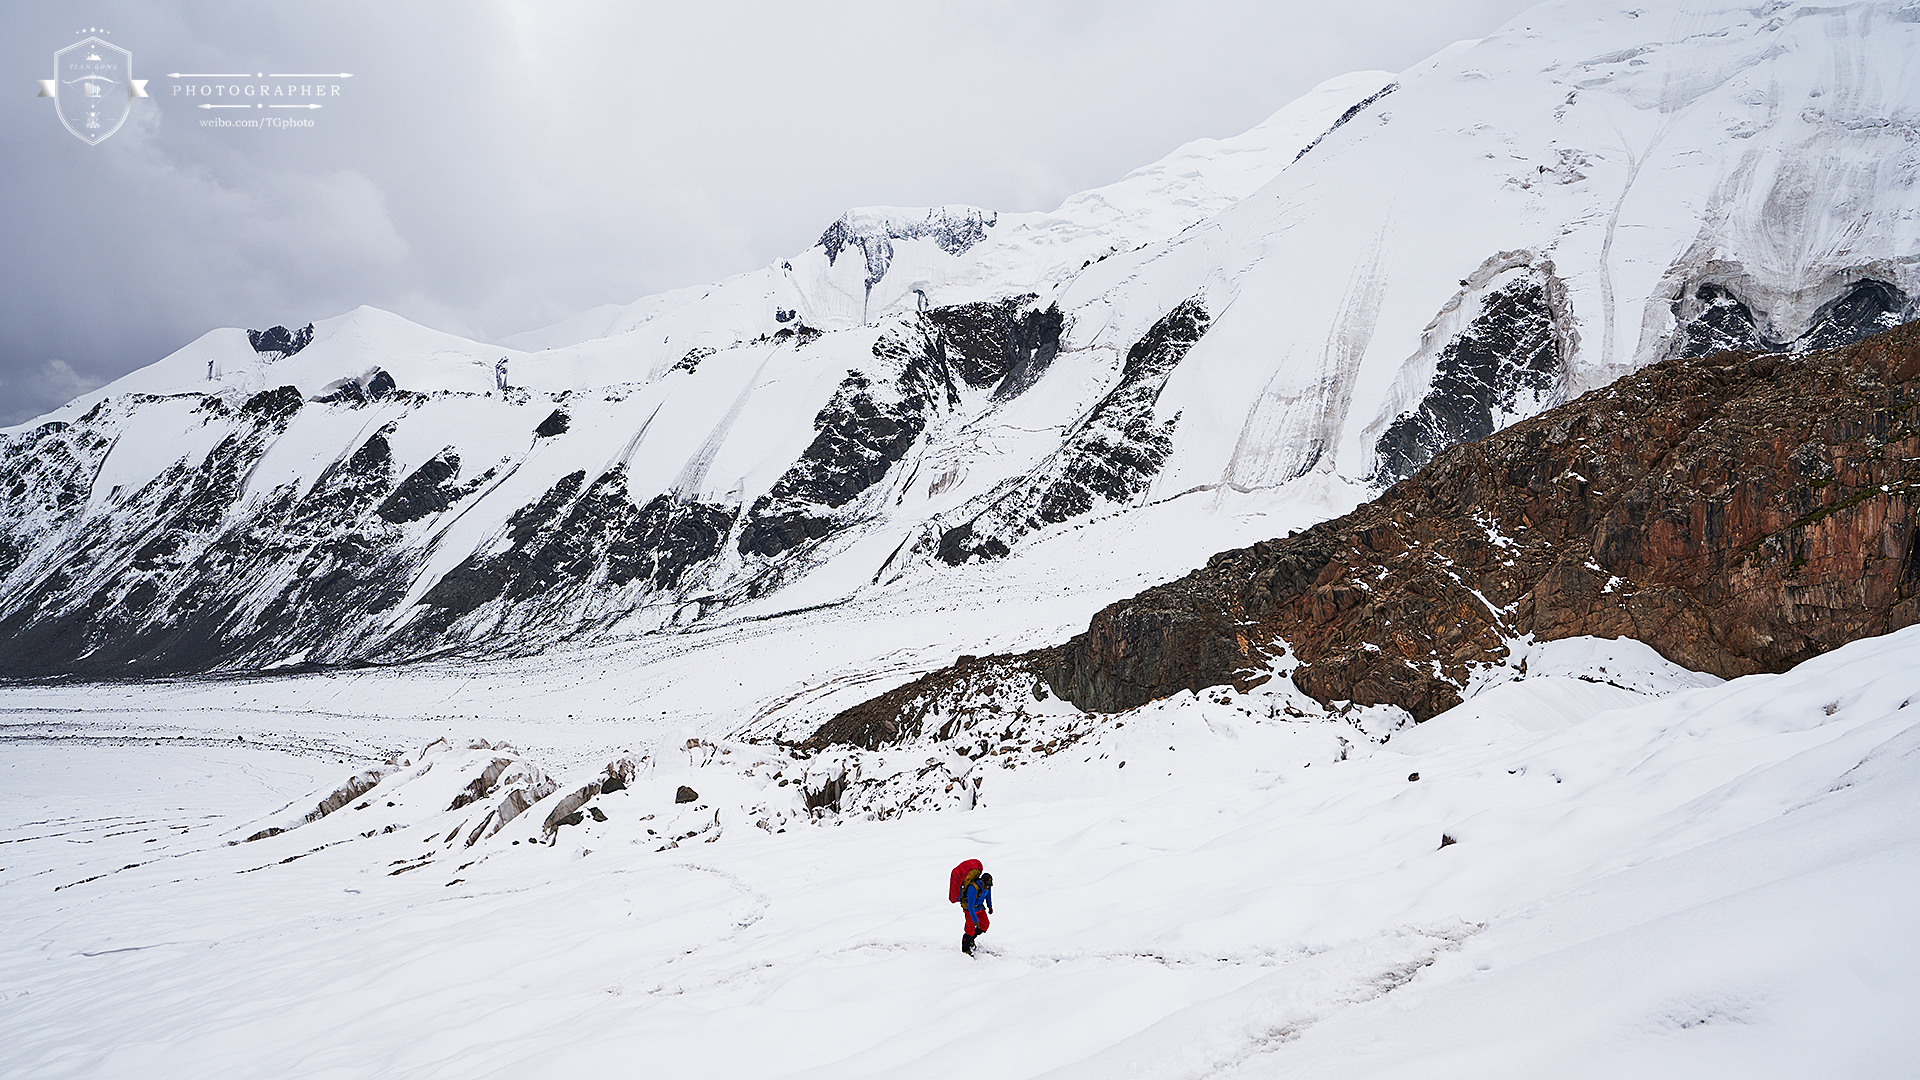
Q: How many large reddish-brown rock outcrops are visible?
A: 1